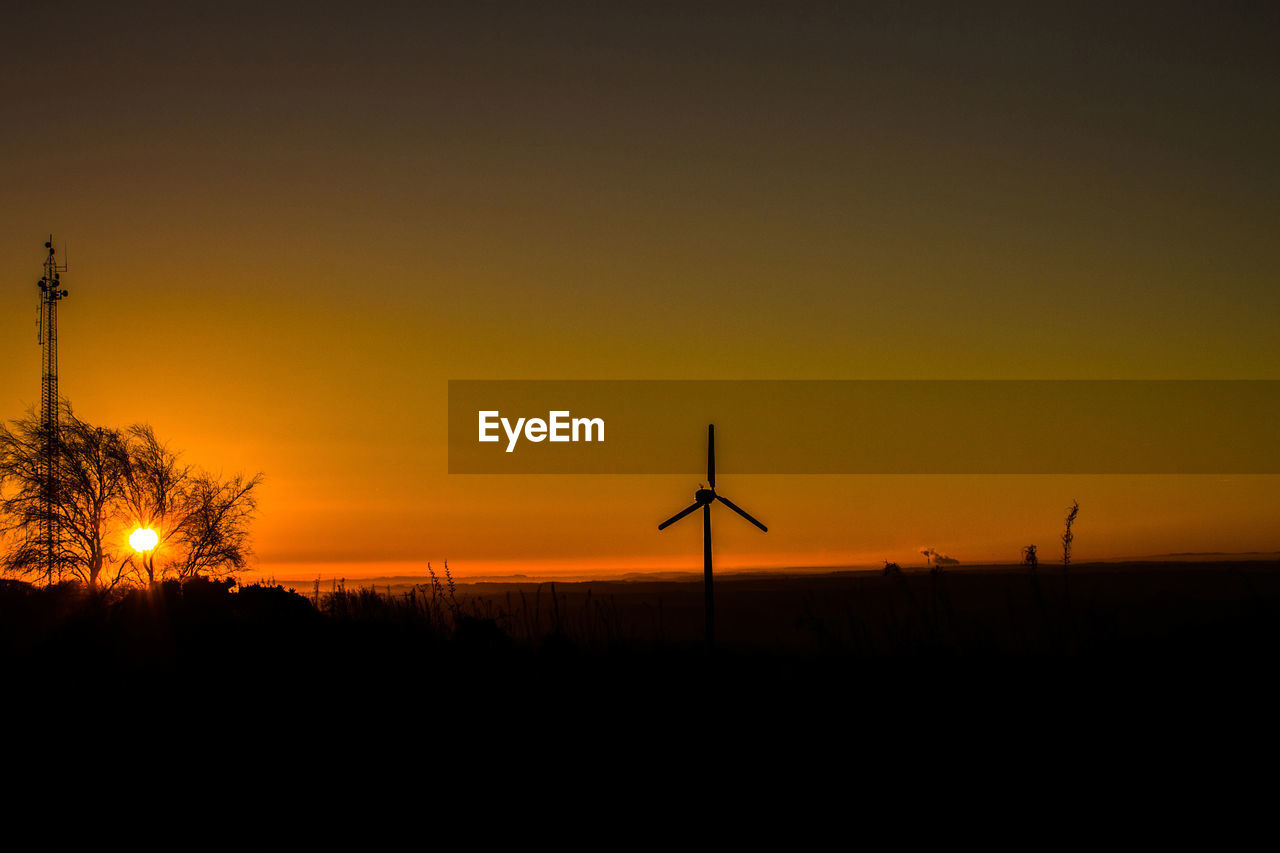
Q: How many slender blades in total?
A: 3